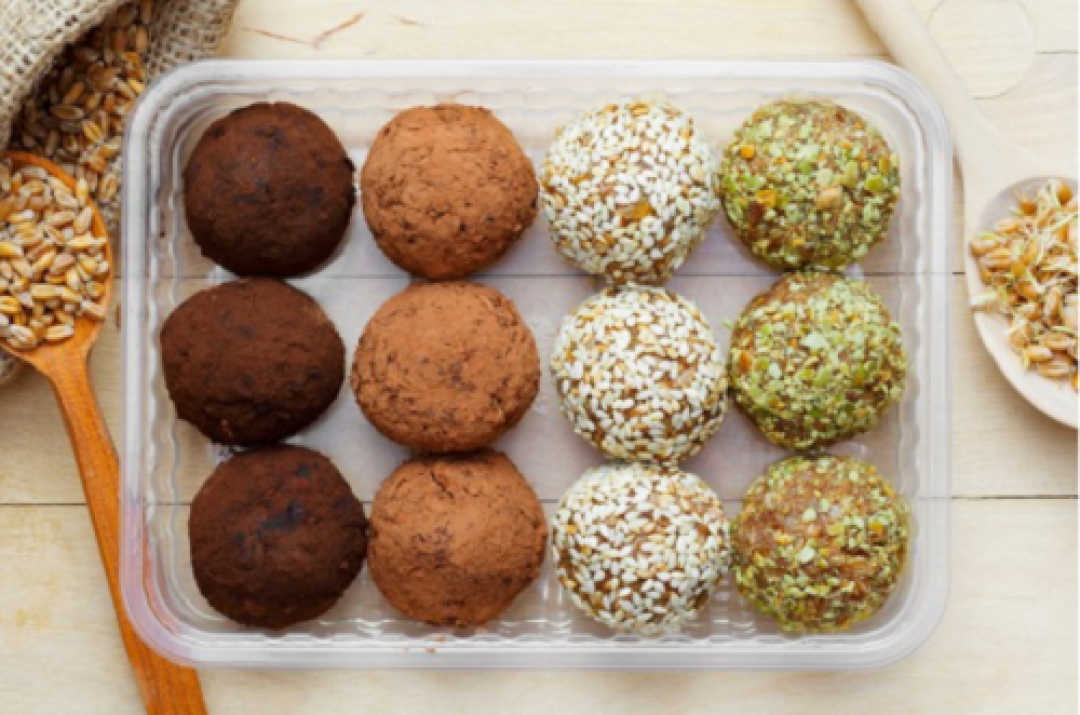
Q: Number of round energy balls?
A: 12